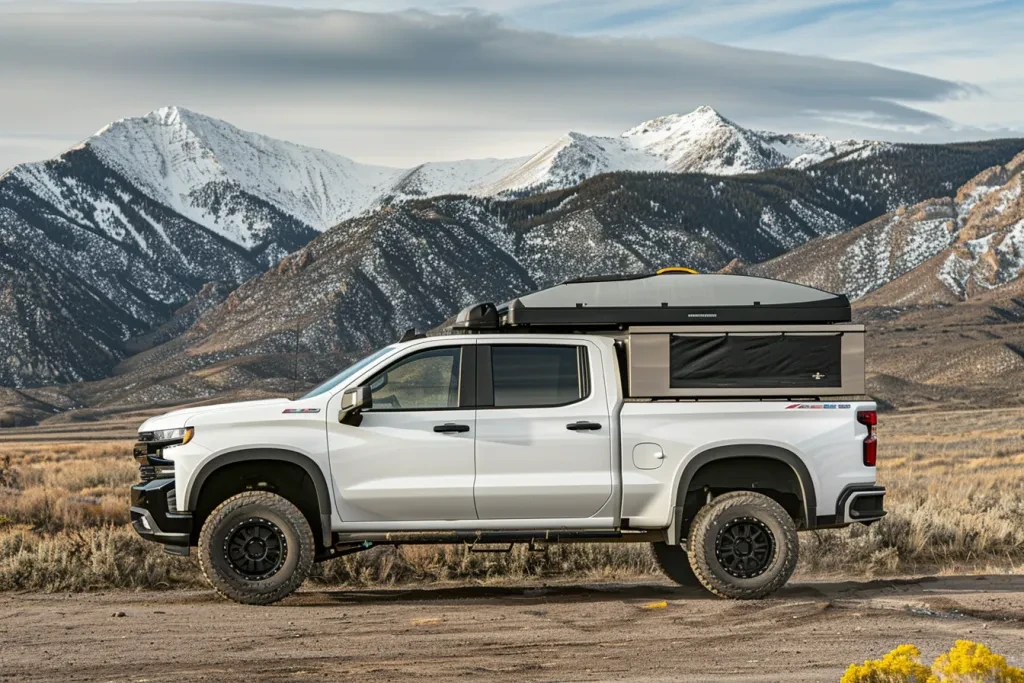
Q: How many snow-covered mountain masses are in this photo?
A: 2